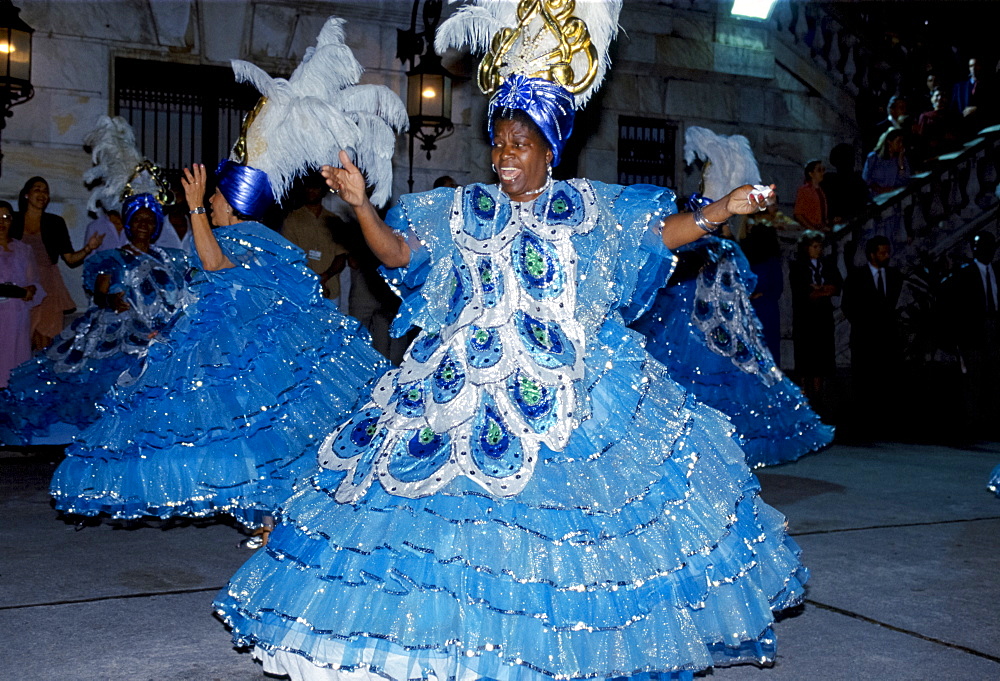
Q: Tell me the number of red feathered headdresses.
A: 0